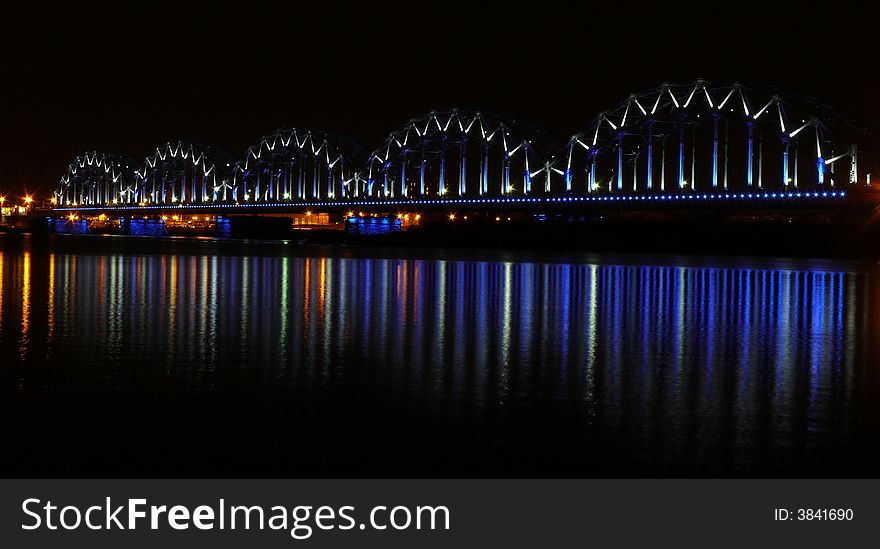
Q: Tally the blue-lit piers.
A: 4